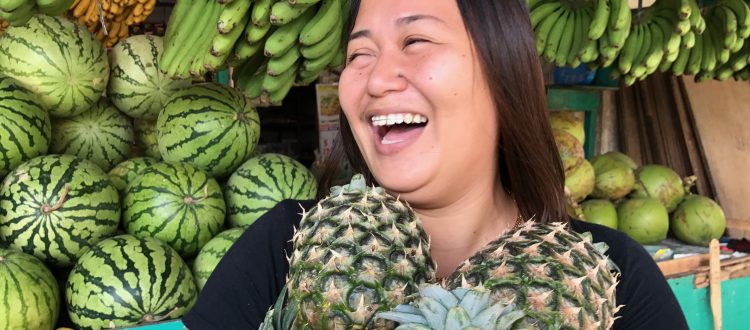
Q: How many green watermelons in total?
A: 13